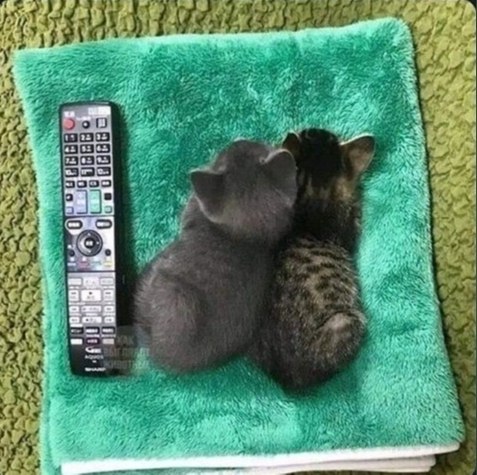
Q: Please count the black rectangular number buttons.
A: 12